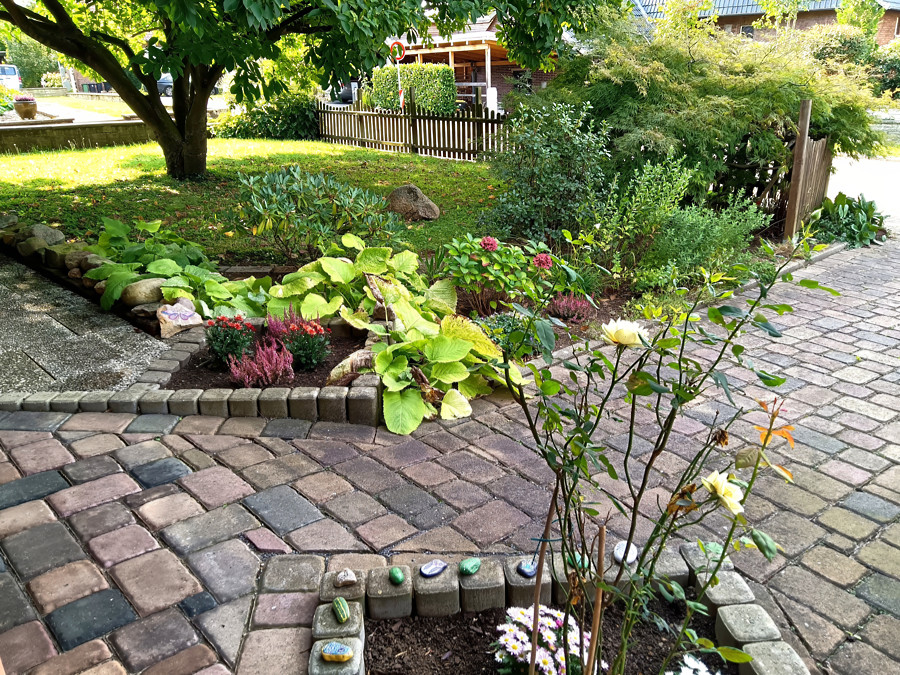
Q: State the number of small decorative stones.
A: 9